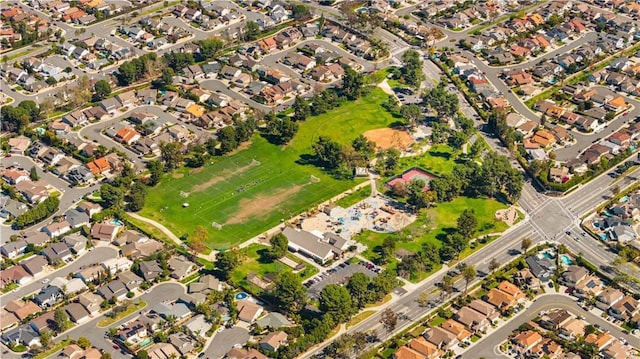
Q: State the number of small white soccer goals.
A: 4